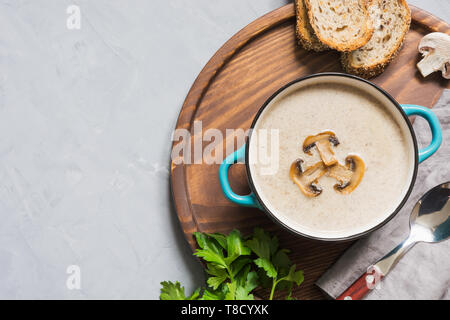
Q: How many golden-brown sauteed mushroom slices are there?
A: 3